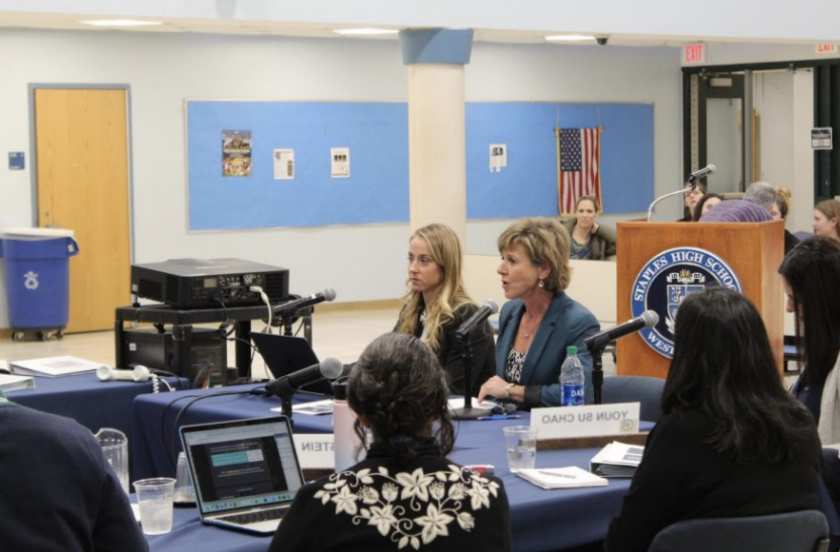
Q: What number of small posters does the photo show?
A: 4